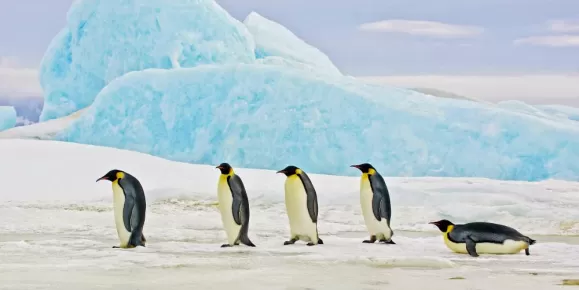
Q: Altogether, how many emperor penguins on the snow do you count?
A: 5